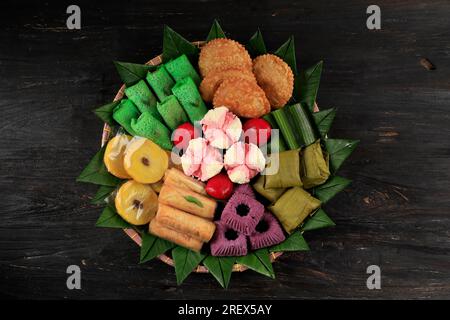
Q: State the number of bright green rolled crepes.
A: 7